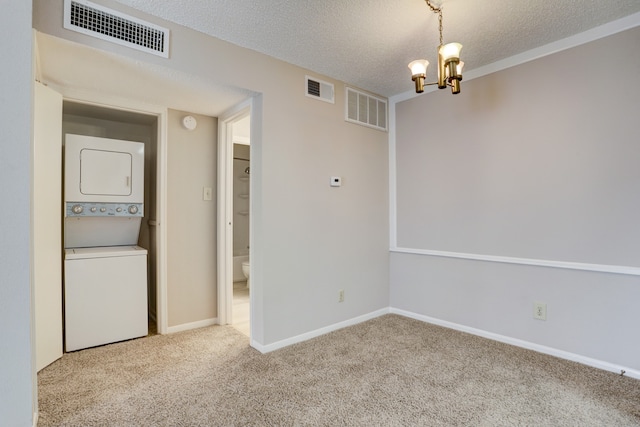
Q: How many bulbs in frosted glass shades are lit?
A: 3